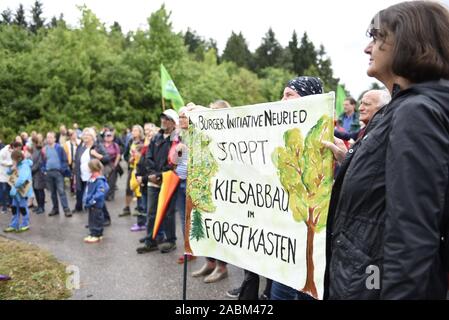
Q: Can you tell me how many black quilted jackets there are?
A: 1